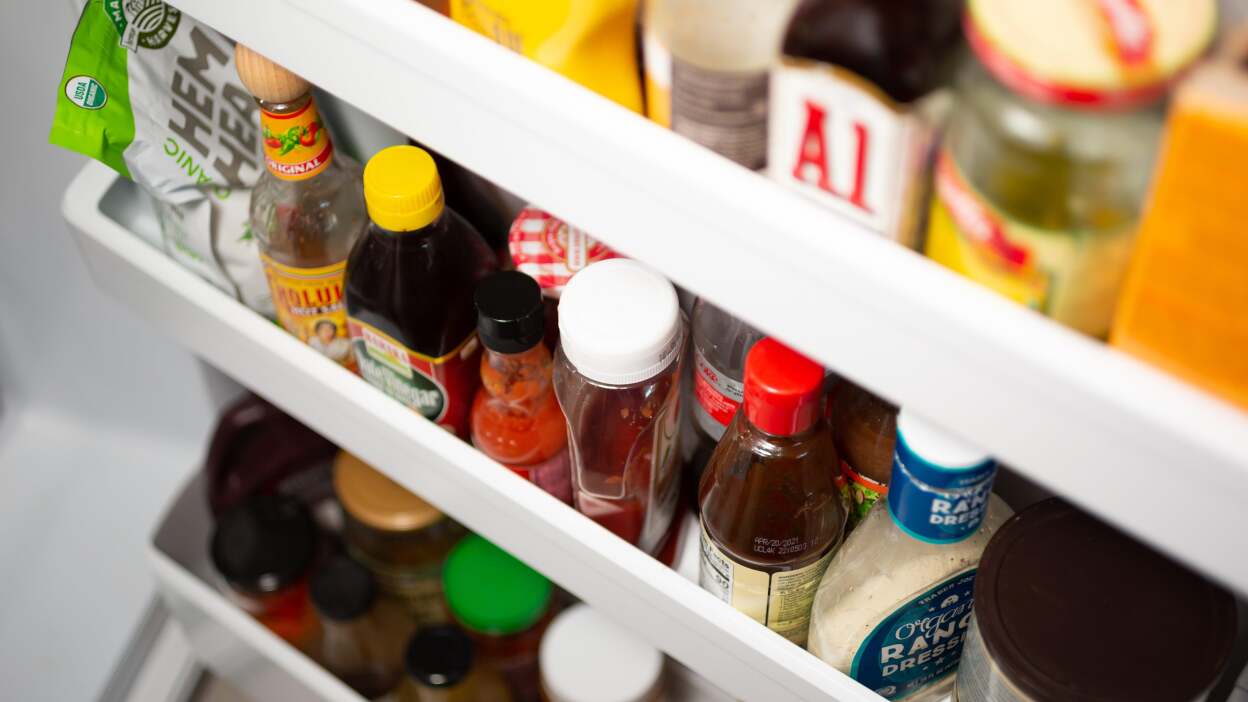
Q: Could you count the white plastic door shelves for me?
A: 3